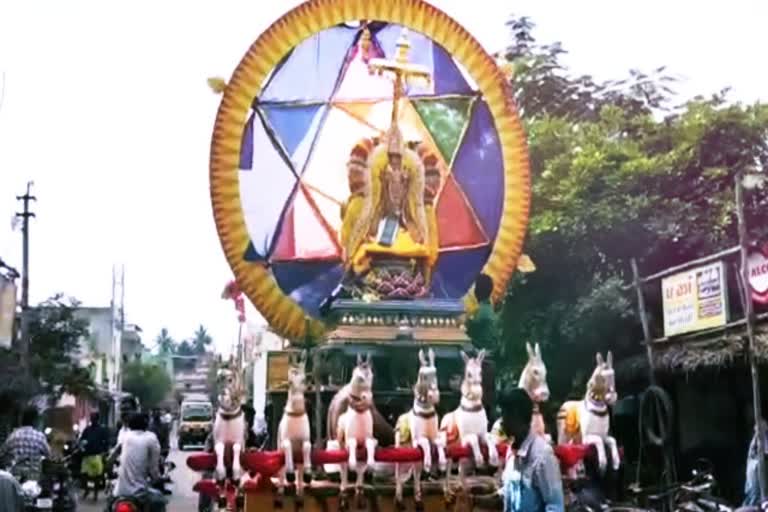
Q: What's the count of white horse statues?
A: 7